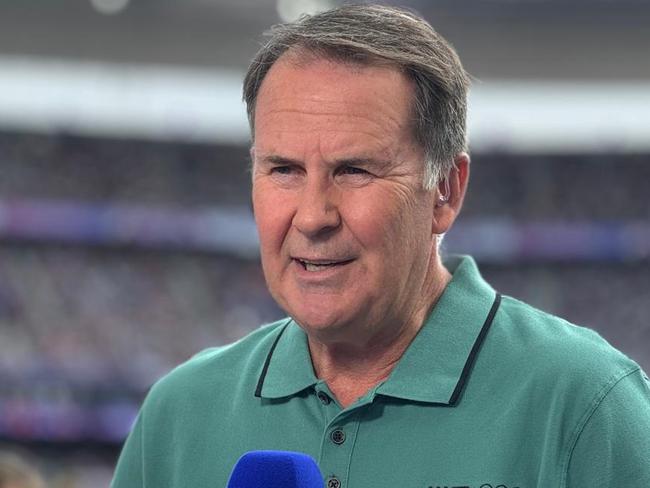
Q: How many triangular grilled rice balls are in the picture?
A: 0